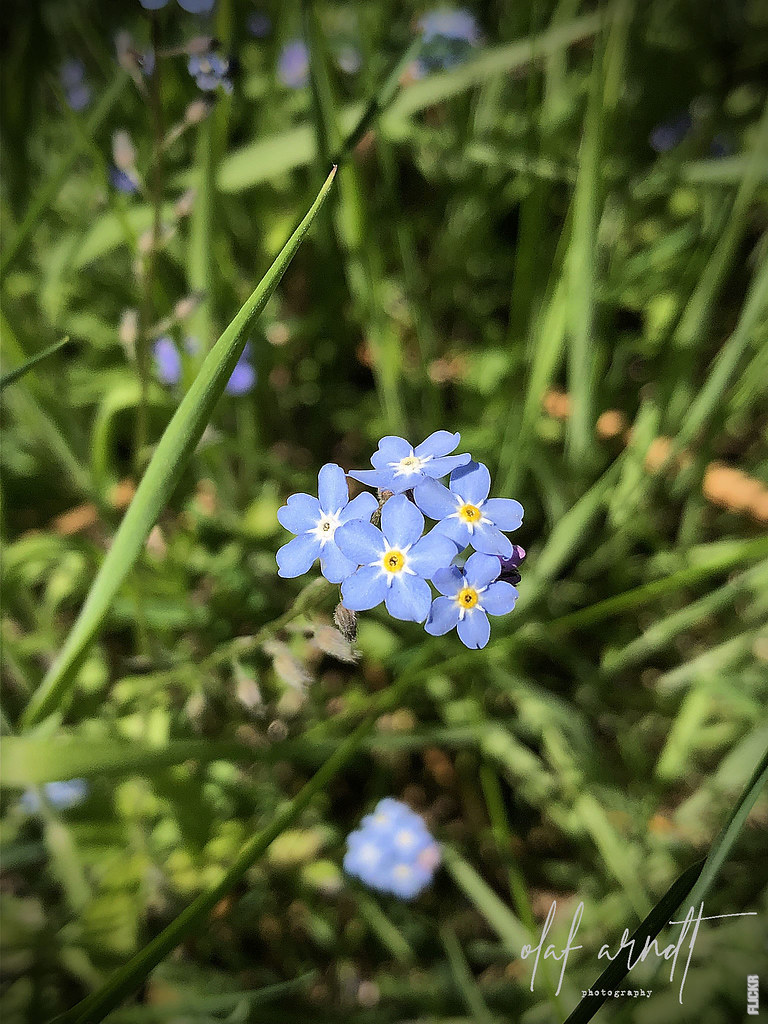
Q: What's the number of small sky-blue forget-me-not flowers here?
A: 5